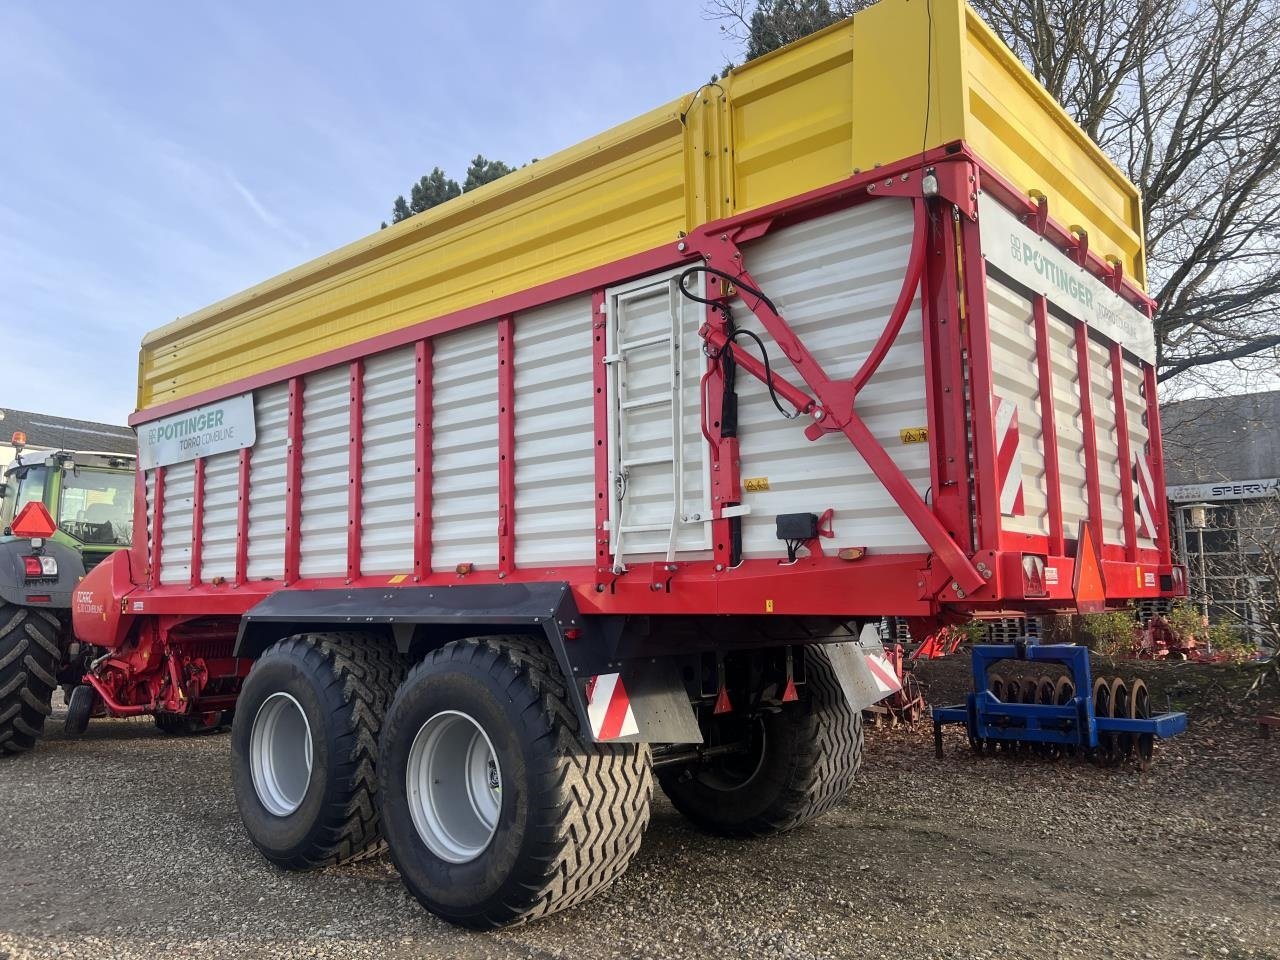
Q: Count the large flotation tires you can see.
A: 3